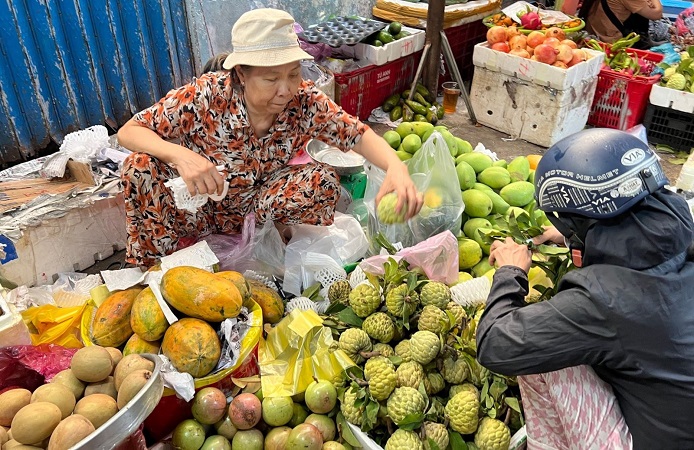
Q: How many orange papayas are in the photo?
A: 7